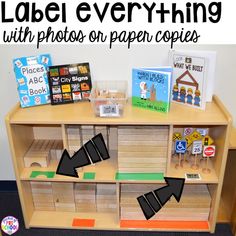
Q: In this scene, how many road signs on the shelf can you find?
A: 9